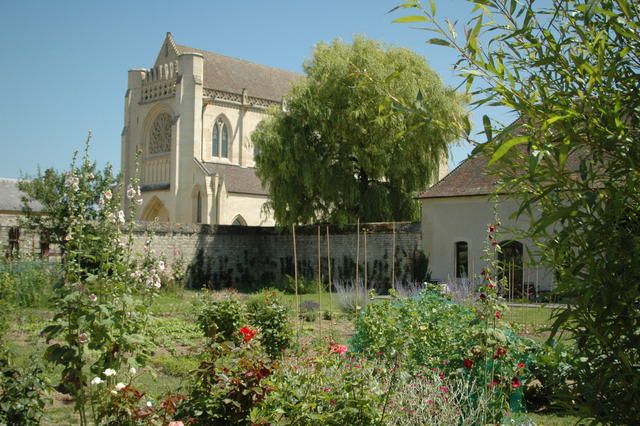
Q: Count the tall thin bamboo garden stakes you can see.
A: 6